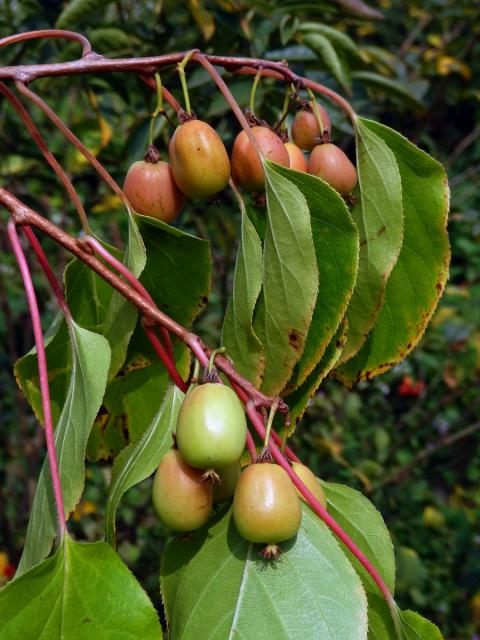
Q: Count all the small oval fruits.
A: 11